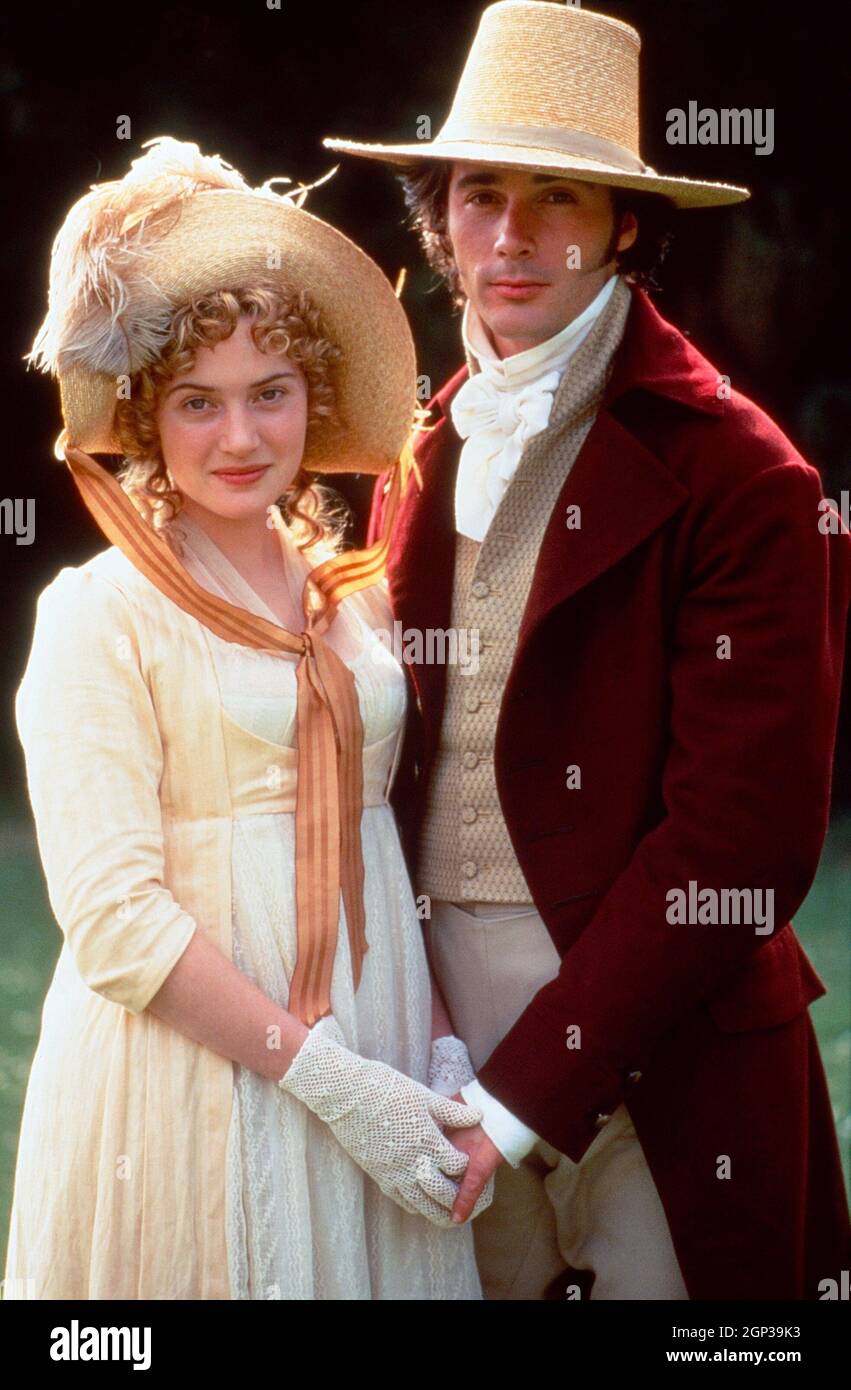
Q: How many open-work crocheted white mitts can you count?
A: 2